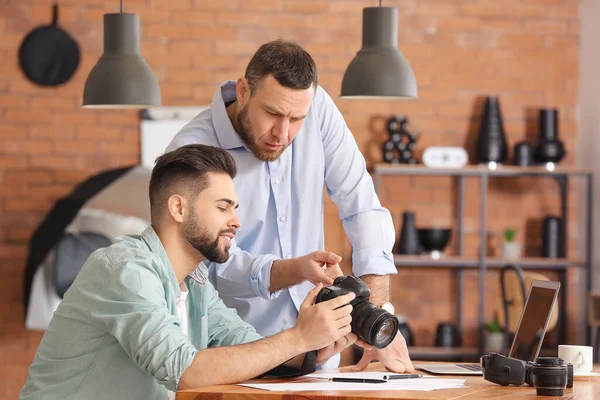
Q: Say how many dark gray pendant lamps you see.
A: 2